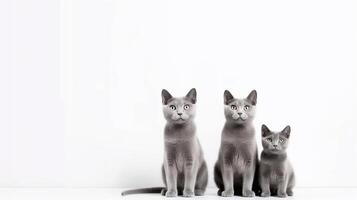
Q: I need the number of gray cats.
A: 3